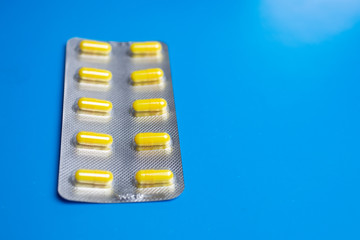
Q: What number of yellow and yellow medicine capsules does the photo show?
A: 10